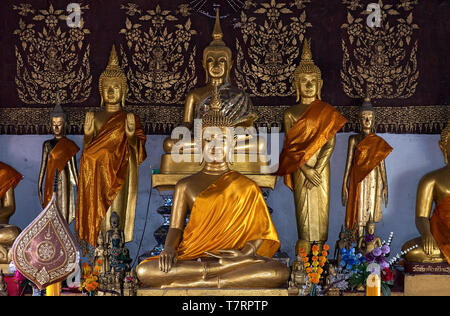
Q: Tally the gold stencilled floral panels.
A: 4